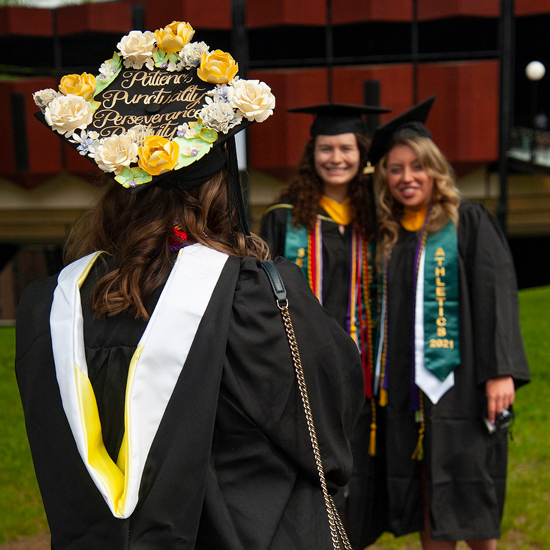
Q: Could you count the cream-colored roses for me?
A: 4